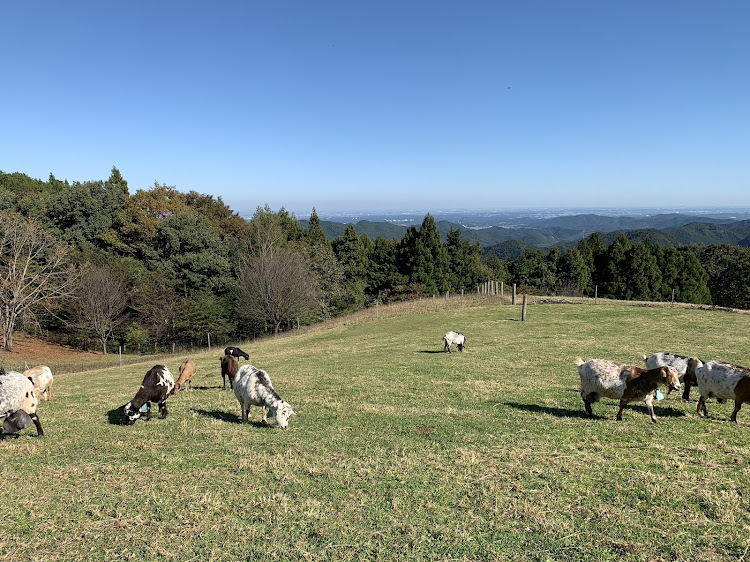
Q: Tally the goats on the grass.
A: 11